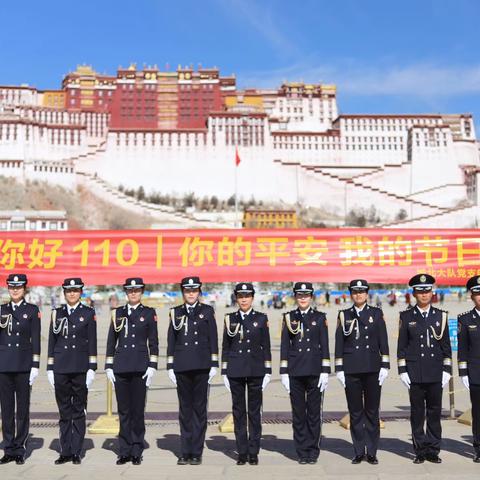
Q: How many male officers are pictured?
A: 2